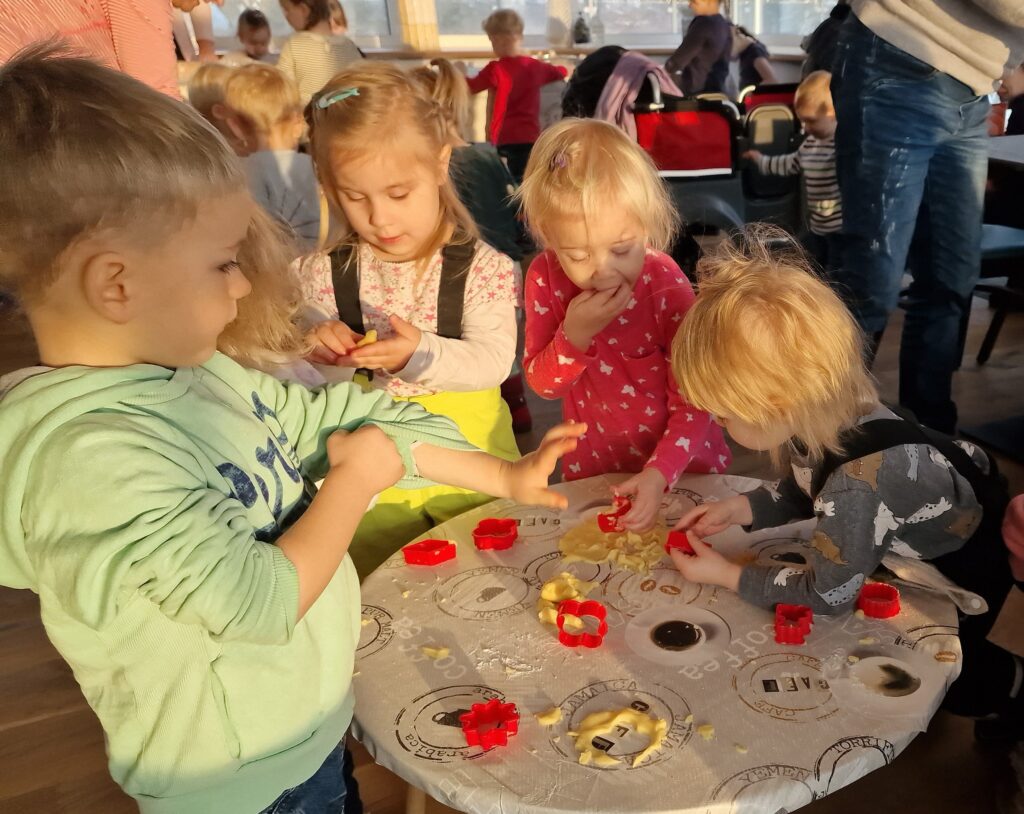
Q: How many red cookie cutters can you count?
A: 8